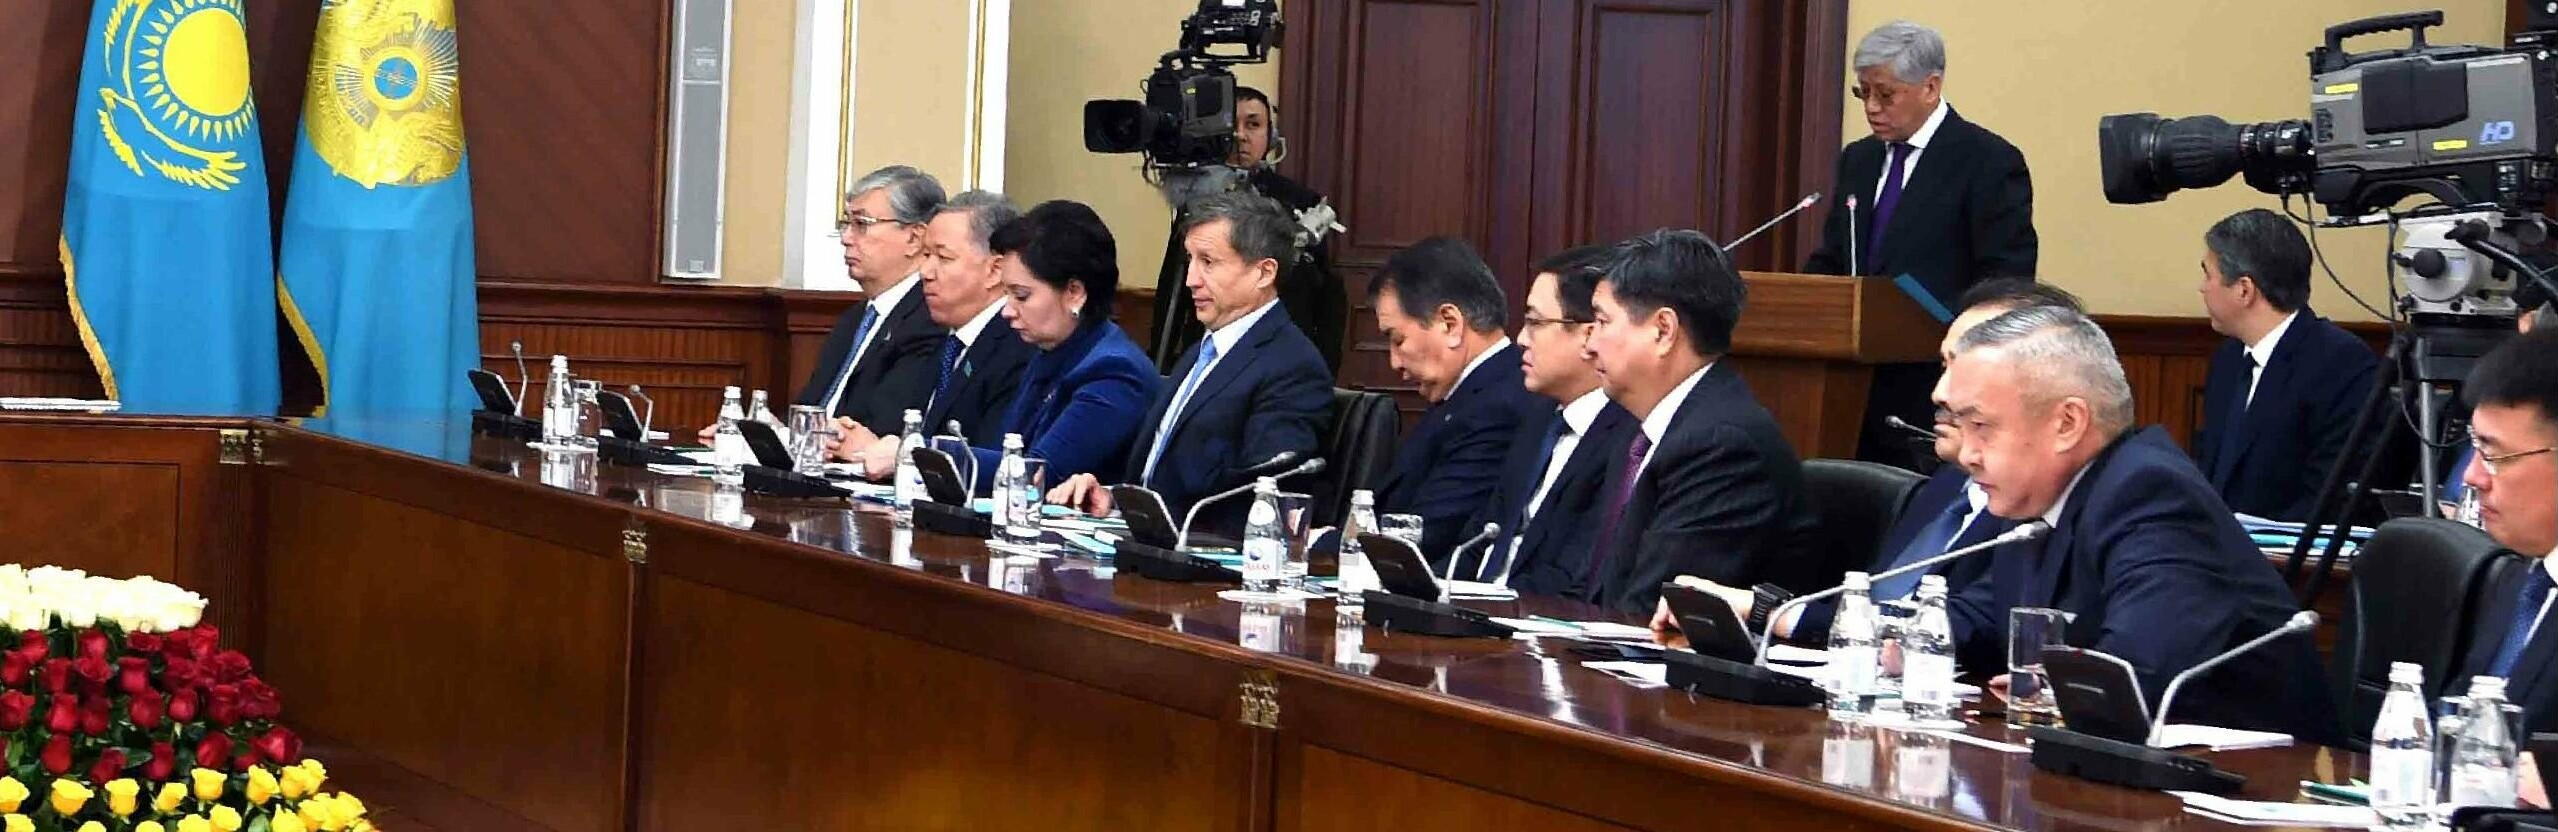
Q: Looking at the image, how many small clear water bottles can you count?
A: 11